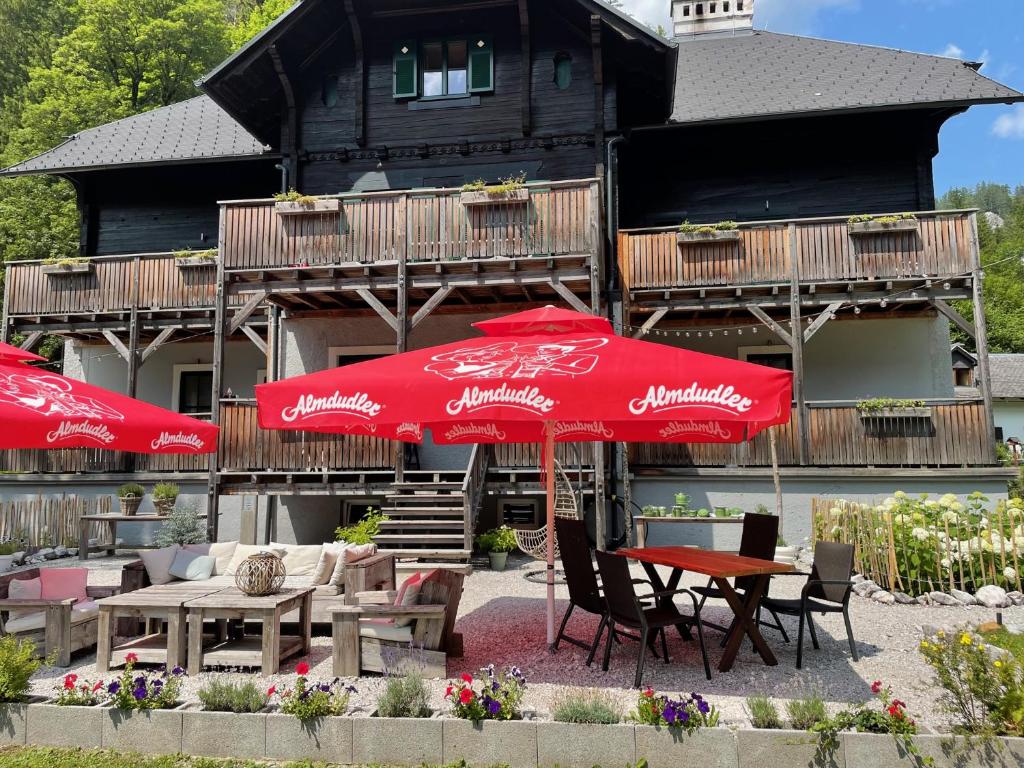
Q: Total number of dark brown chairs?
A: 4